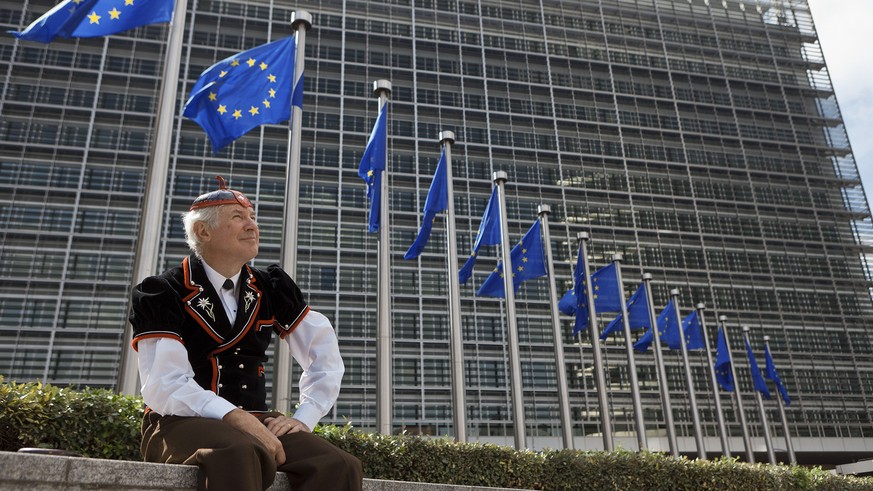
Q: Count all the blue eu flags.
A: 14